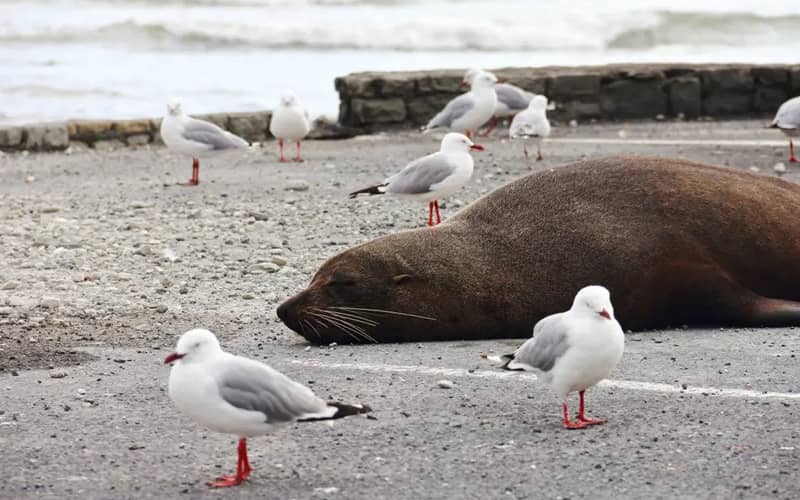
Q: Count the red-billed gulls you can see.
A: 9